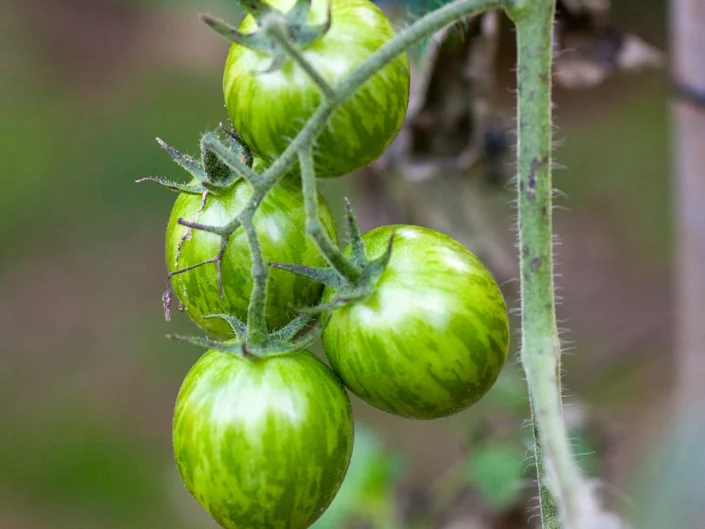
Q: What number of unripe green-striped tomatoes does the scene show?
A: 4